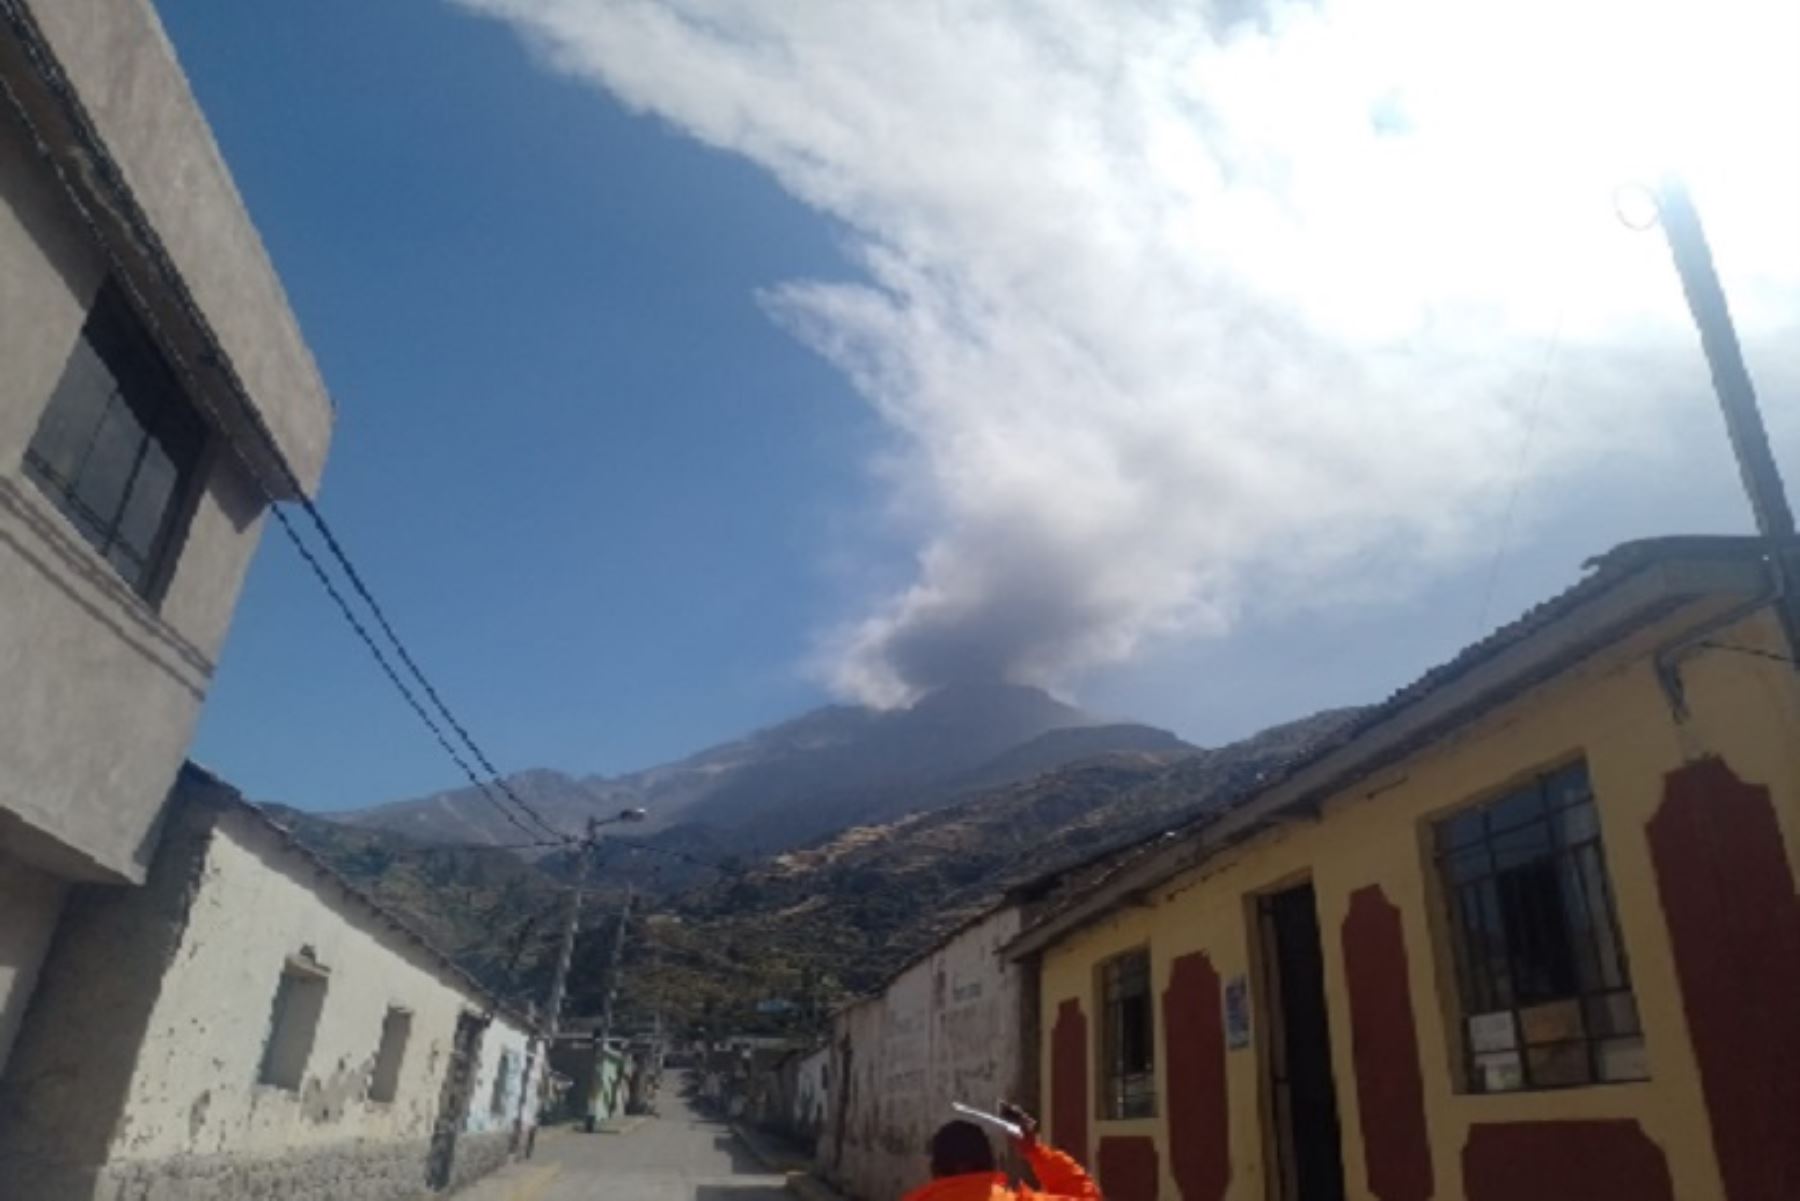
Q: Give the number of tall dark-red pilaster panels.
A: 4